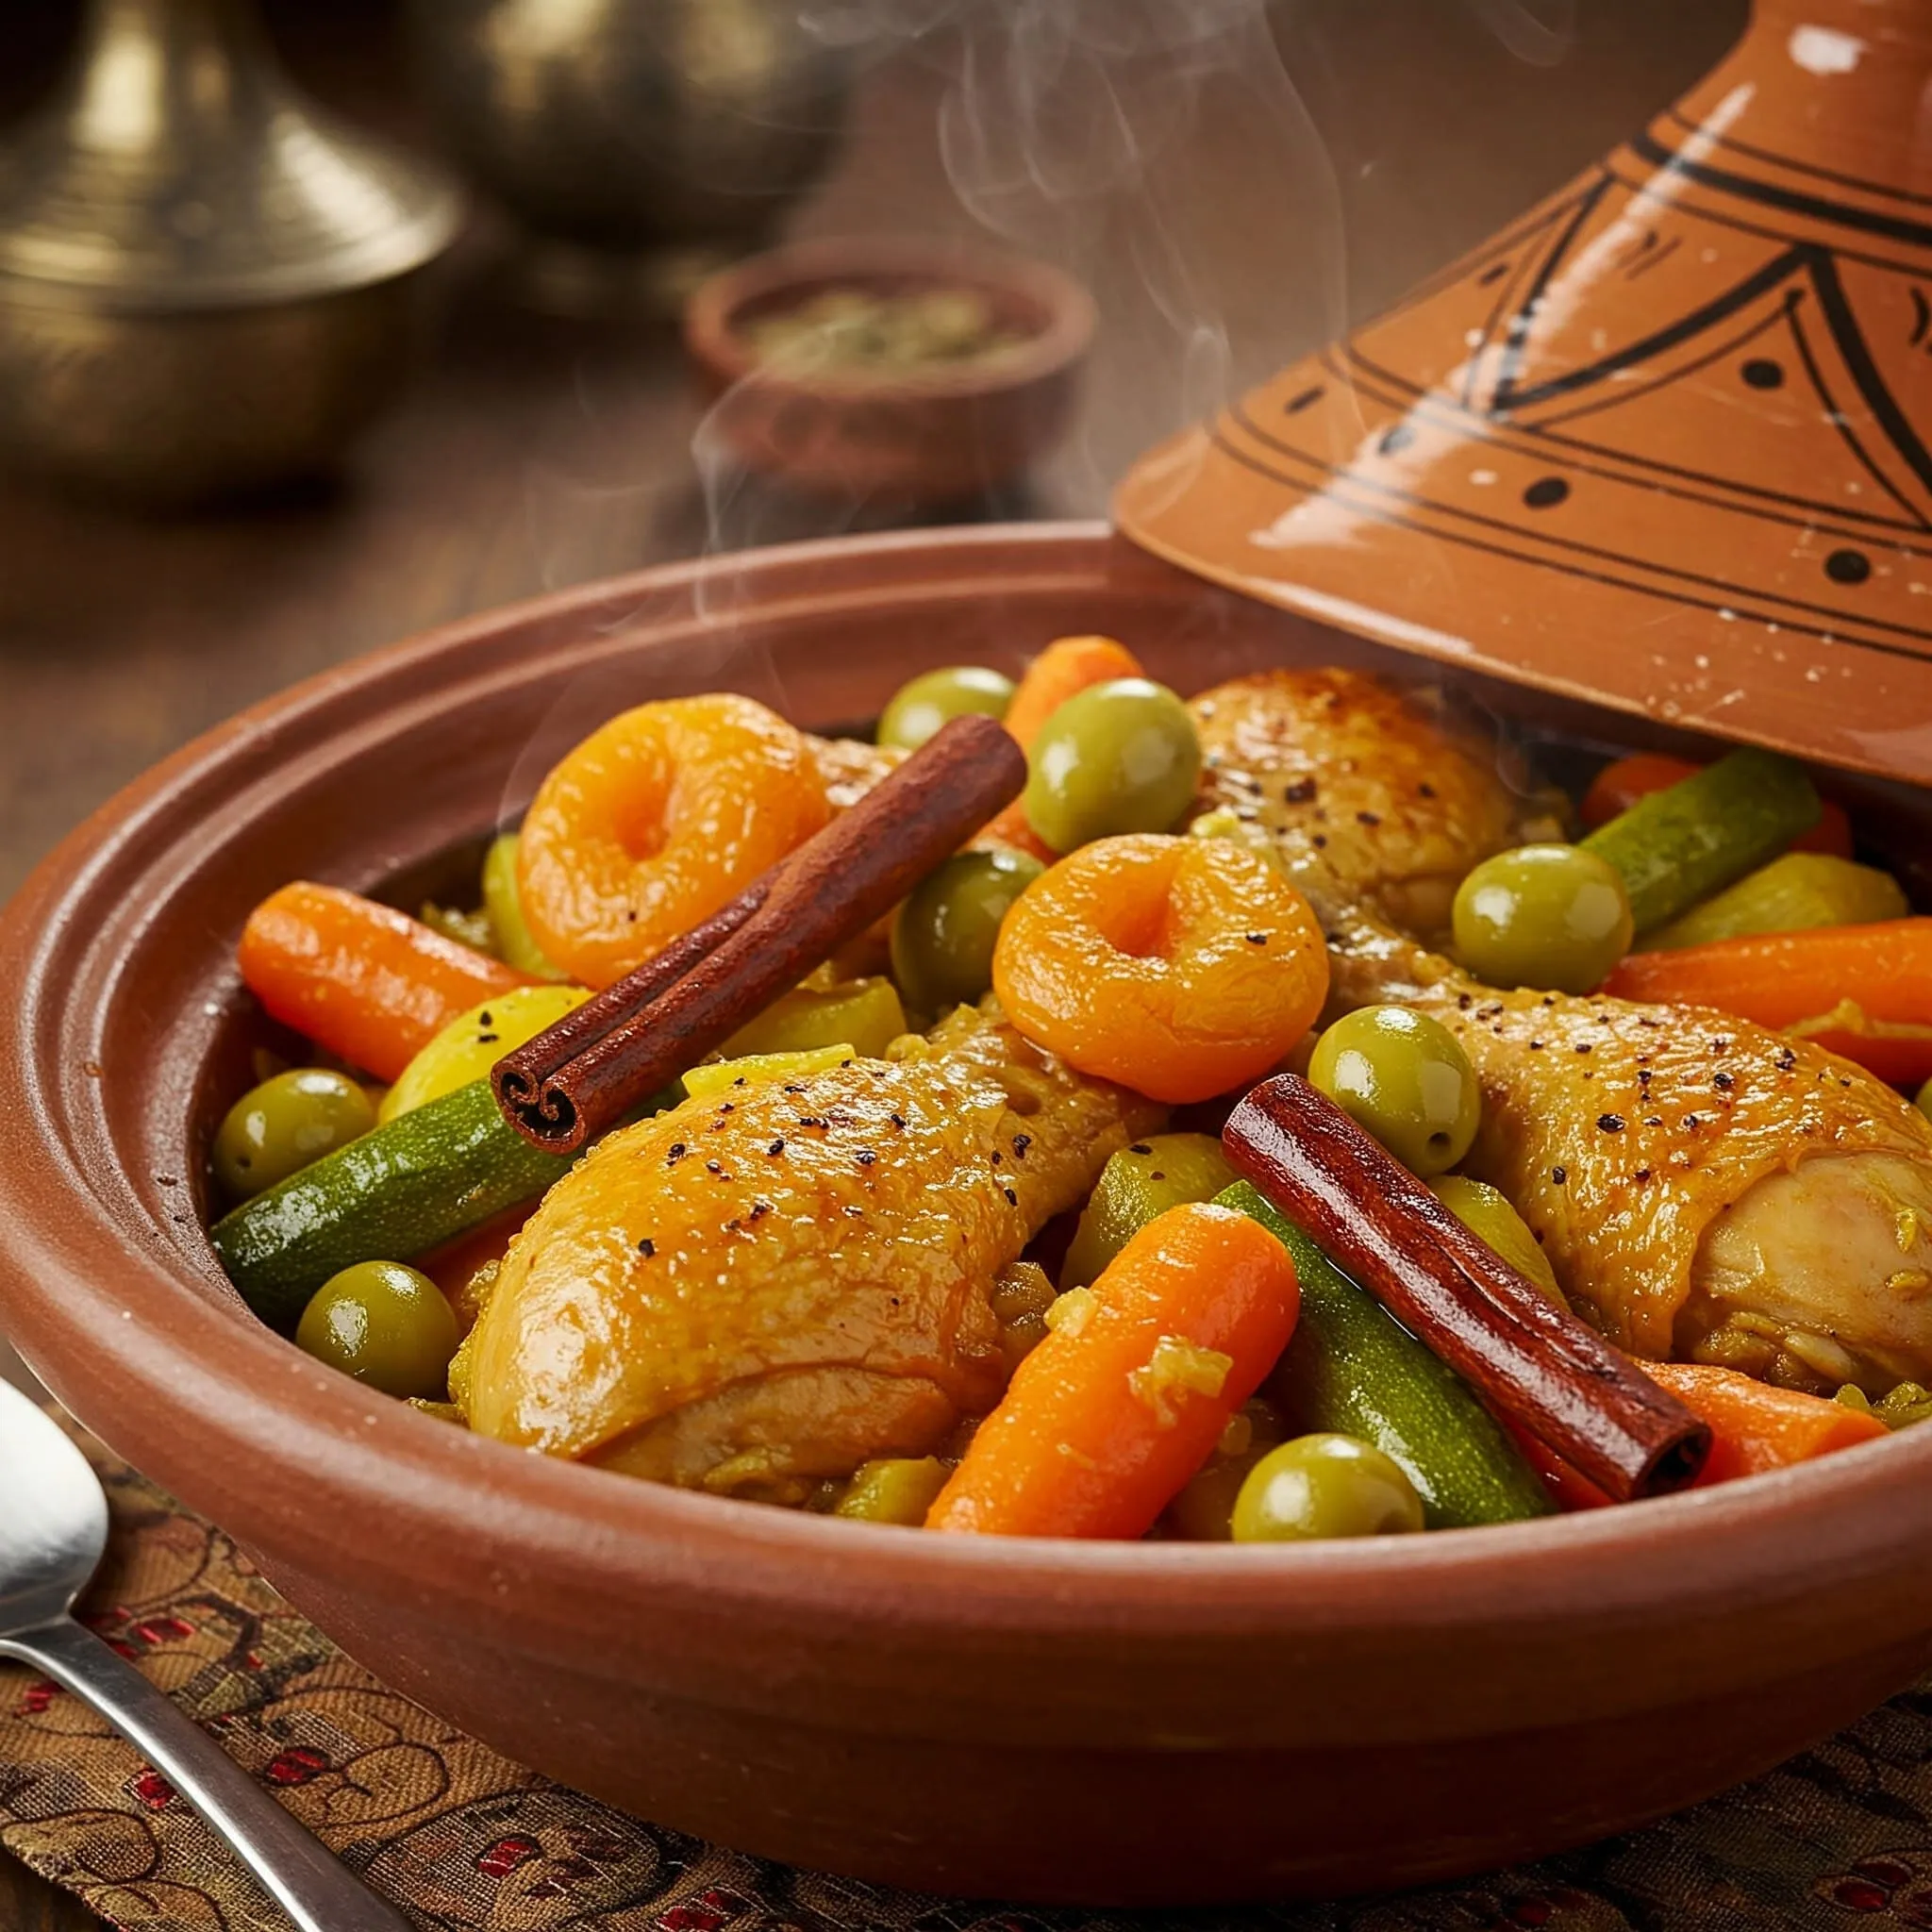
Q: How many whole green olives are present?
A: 8